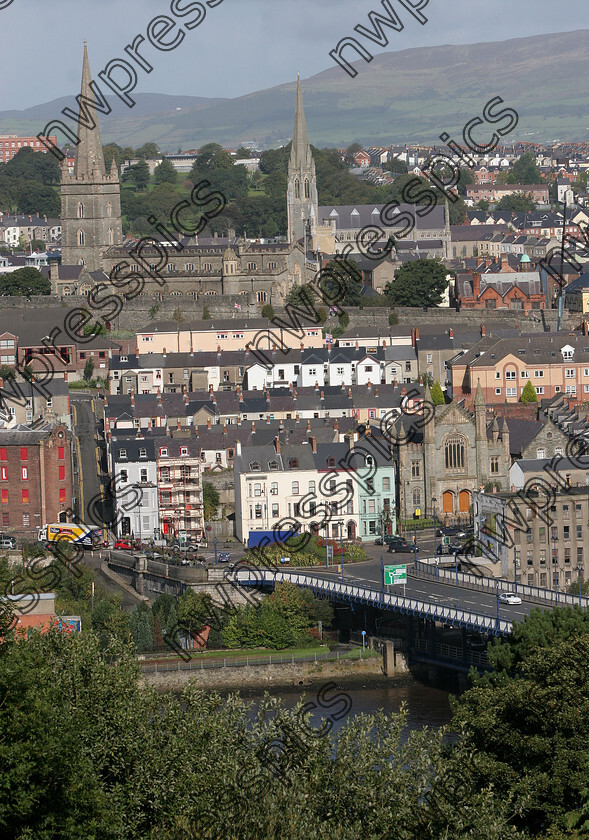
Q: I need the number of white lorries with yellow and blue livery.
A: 1